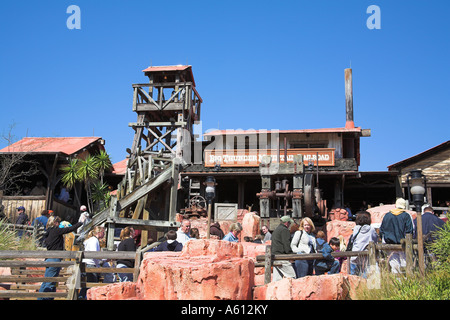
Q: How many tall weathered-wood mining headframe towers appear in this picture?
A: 1